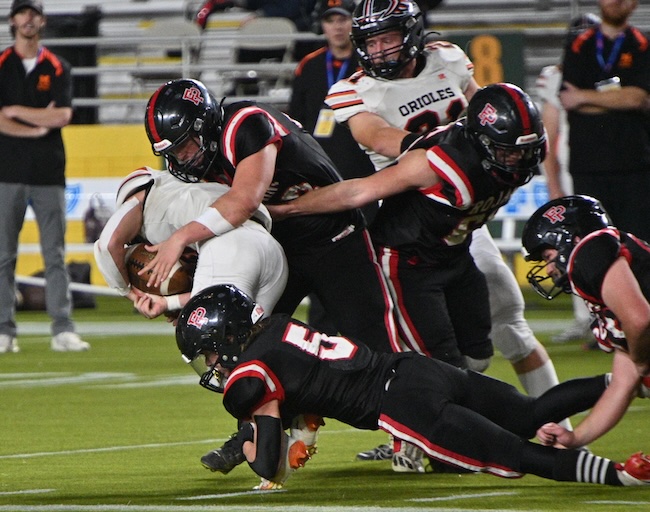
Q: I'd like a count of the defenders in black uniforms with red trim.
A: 4